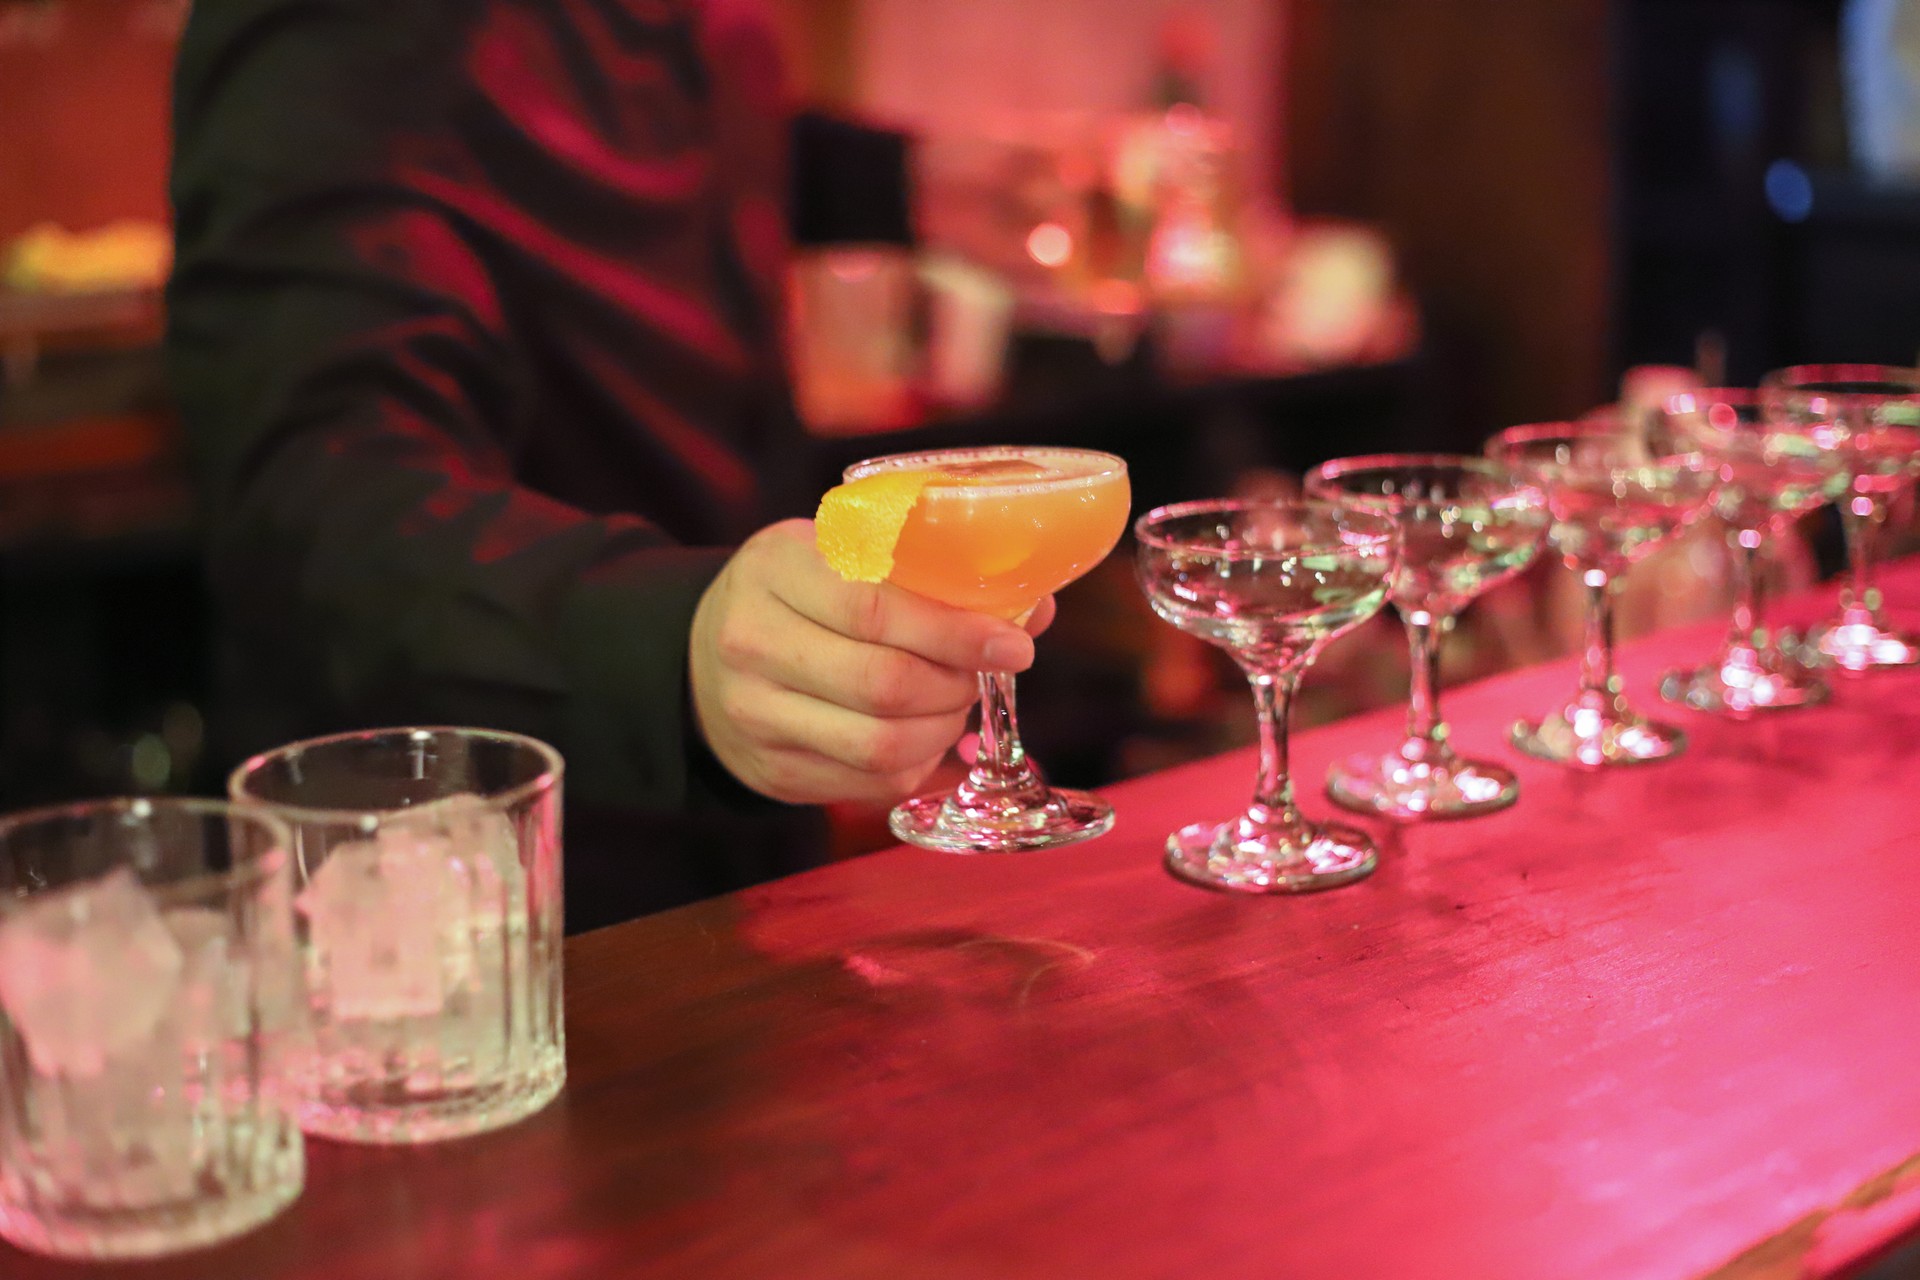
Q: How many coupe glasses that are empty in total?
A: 5